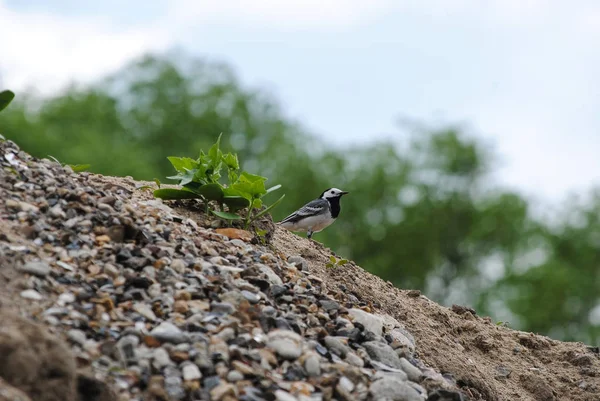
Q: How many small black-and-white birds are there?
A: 1